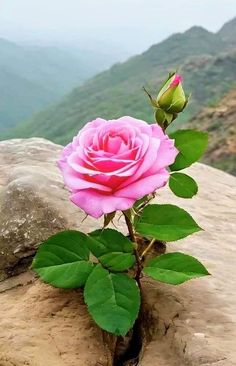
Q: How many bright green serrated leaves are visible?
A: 8